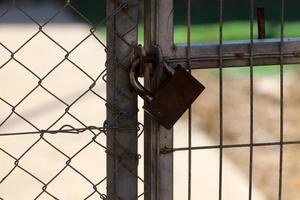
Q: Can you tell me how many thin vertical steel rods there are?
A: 4